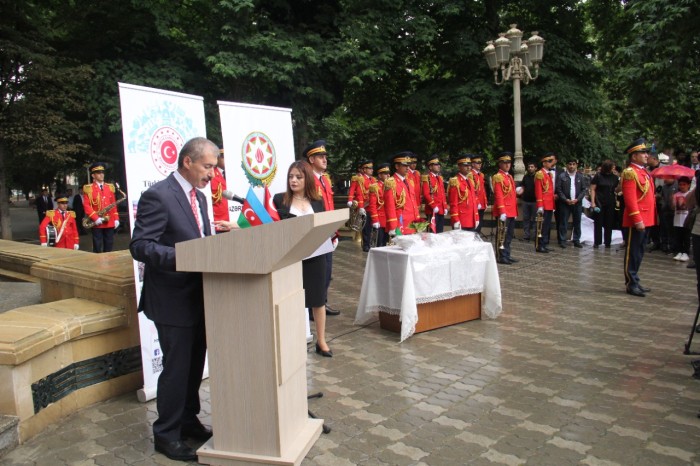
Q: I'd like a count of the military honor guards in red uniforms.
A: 15